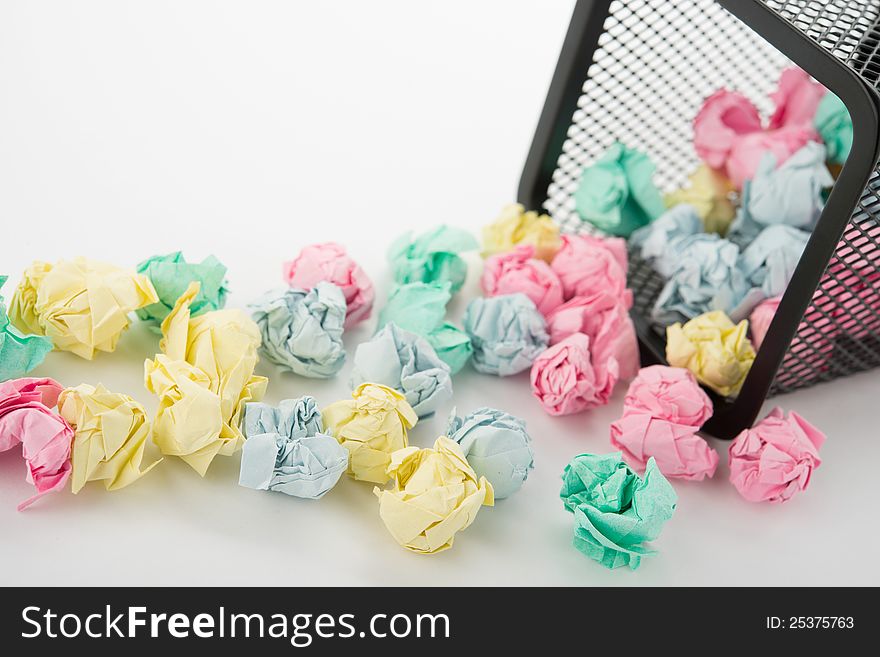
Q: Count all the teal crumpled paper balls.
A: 7